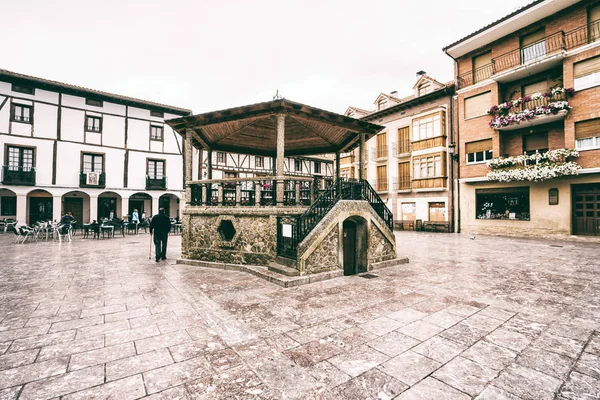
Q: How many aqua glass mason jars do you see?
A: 0